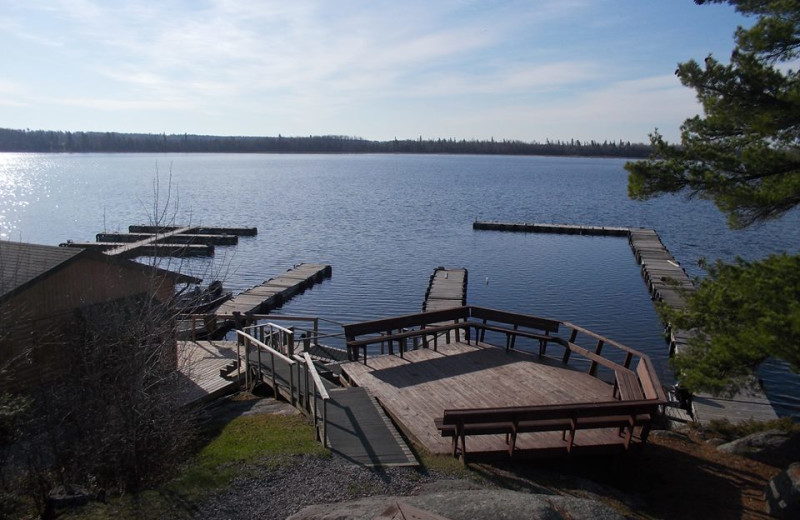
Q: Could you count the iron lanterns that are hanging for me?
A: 0